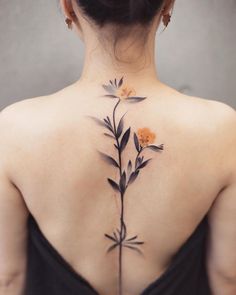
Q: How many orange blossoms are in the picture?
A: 2